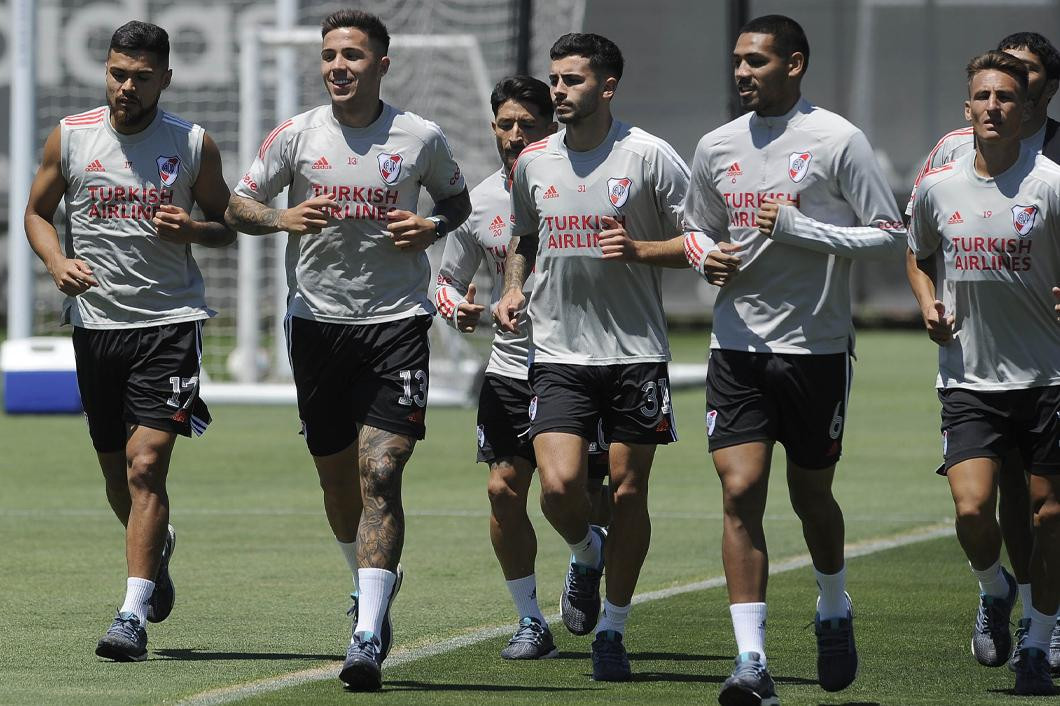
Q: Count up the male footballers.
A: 7